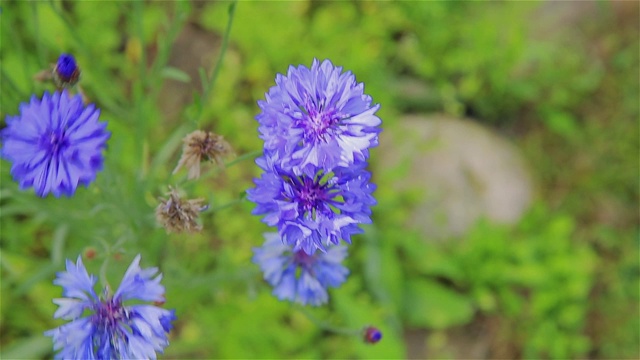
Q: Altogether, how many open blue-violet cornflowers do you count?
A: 5